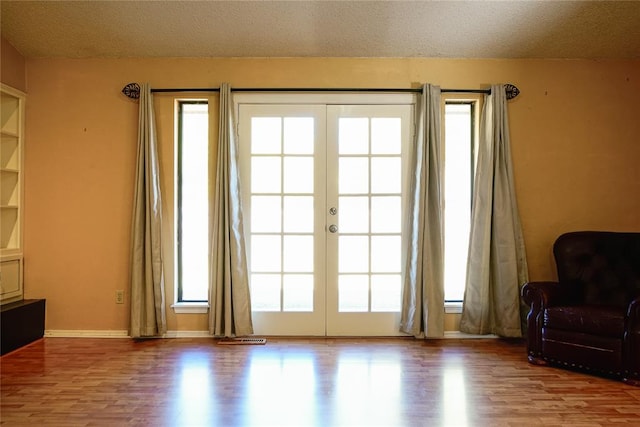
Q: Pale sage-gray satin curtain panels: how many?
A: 4